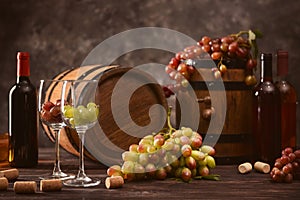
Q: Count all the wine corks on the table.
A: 7